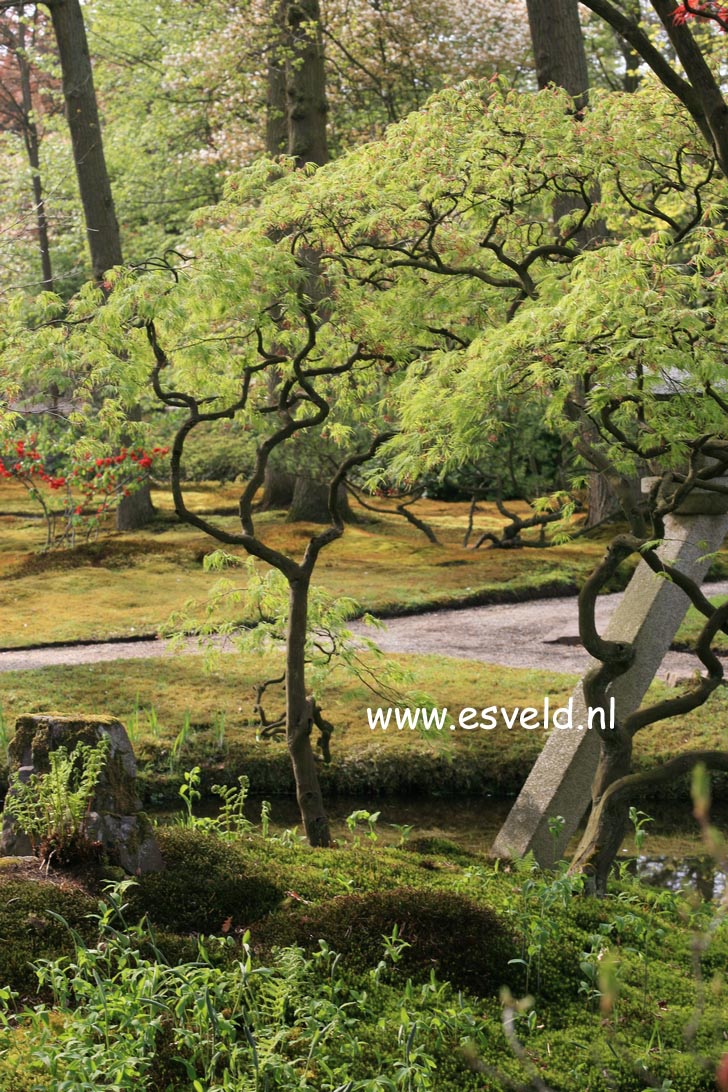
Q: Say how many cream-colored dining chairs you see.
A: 0